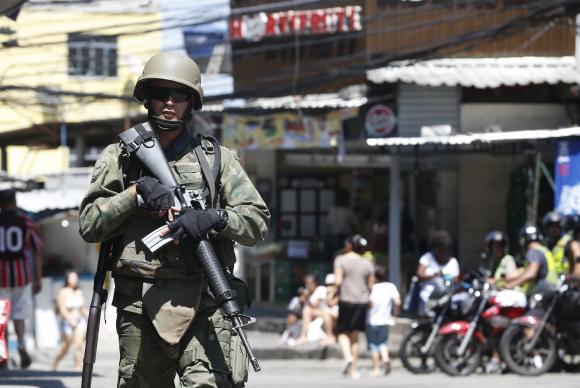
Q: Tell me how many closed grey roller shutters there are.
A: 1